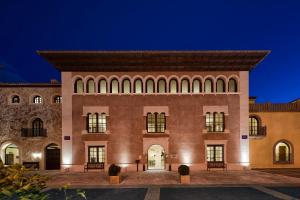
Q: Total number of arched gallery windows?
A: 14